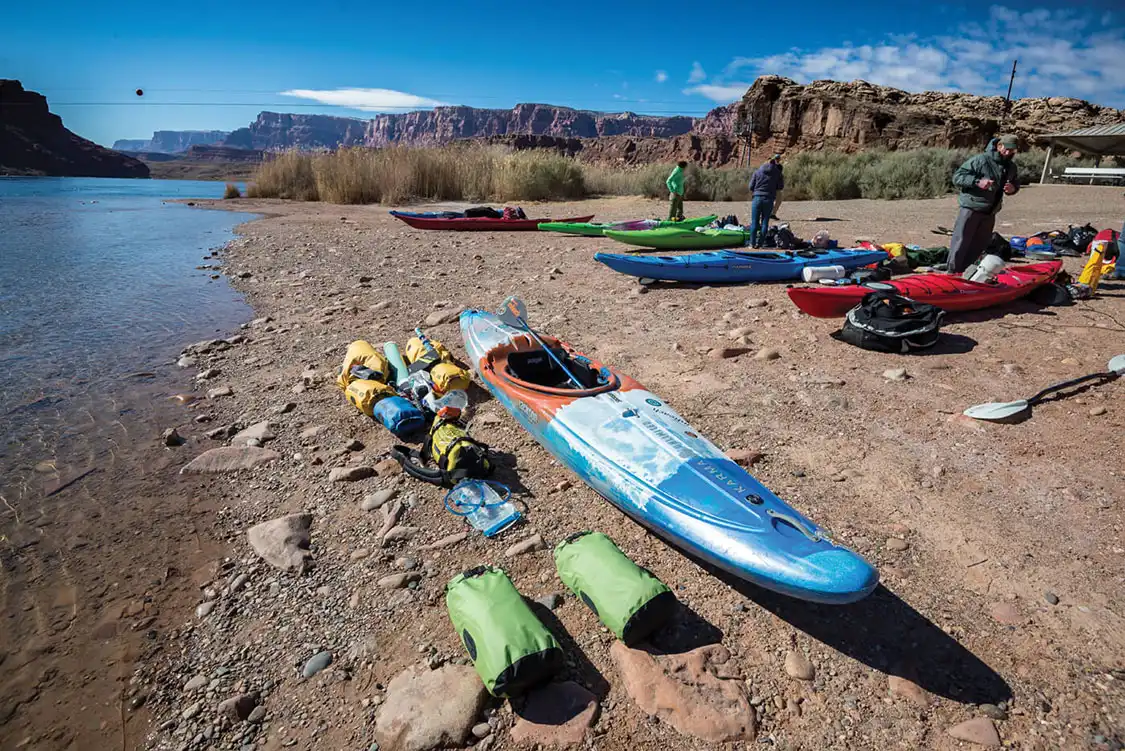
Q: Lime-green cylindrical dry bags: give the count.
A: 2